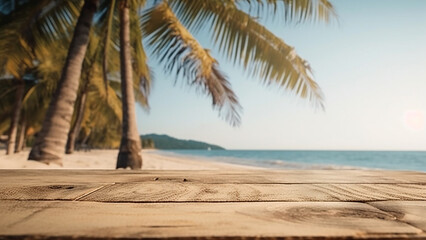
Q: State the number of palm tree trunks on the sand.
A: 5